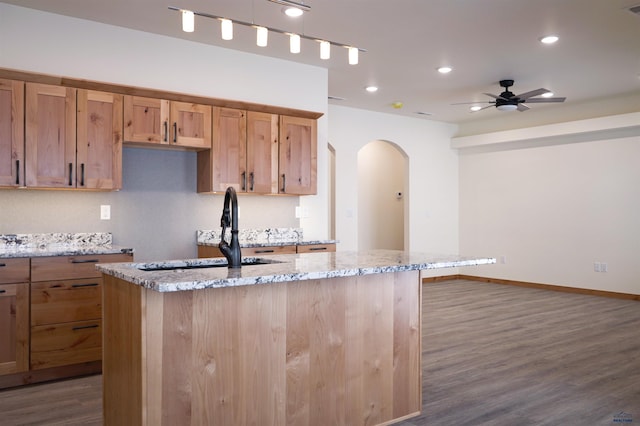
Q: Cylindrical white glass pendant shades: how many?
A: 6